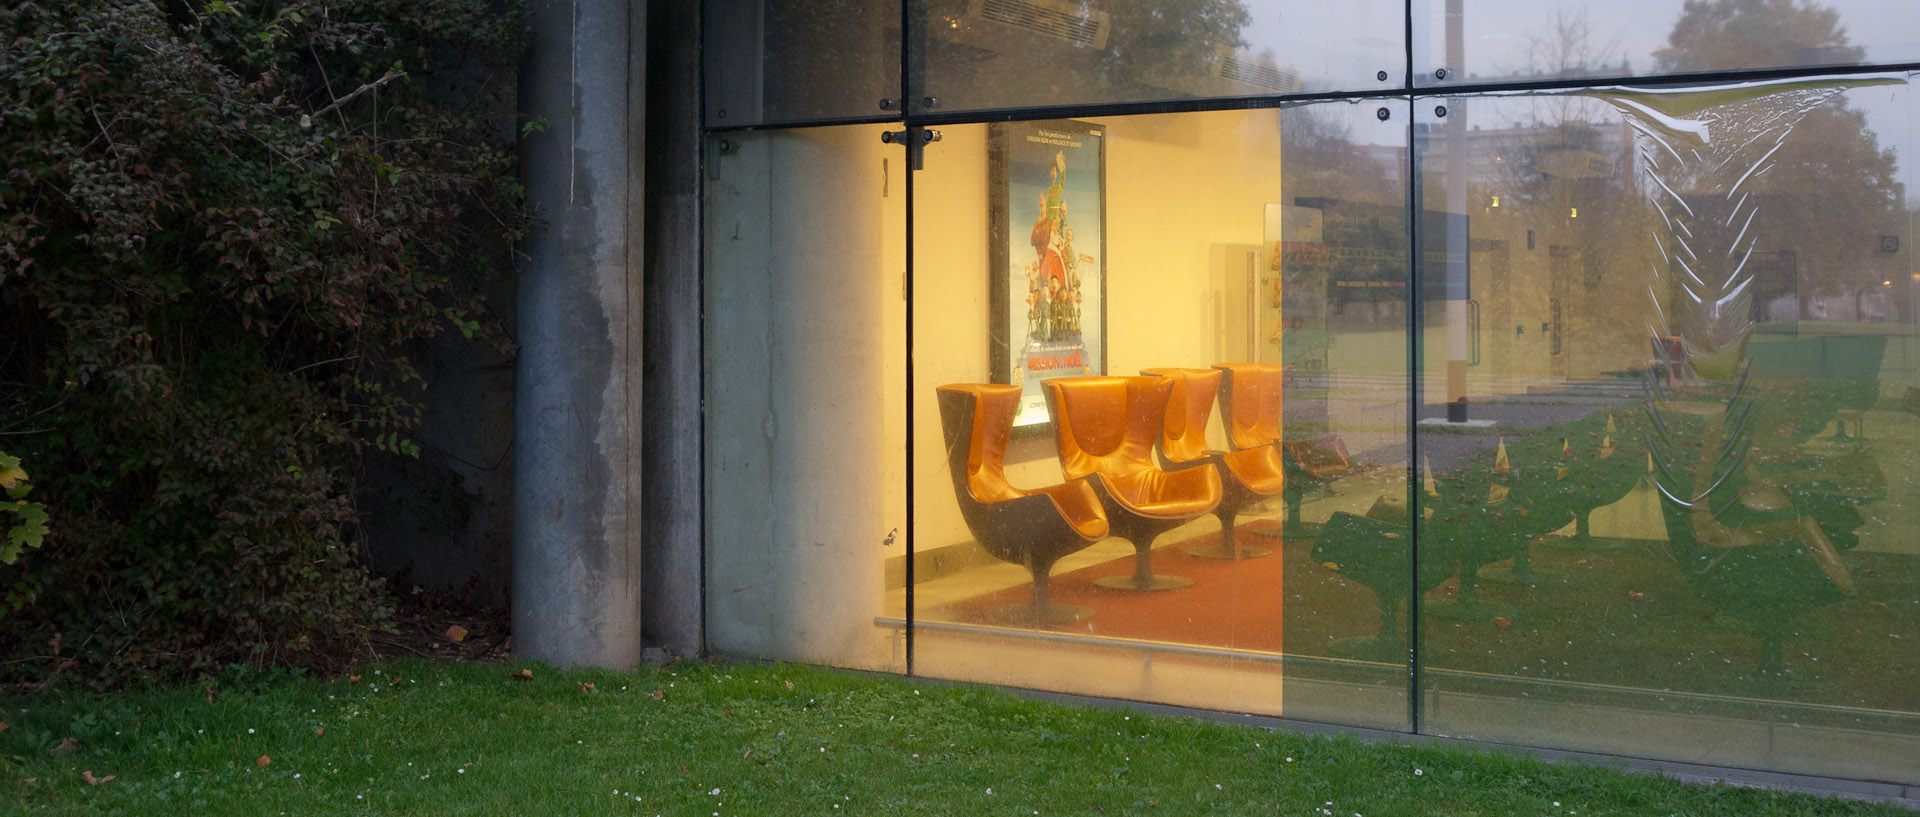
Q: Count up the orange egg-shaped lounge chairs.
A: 4